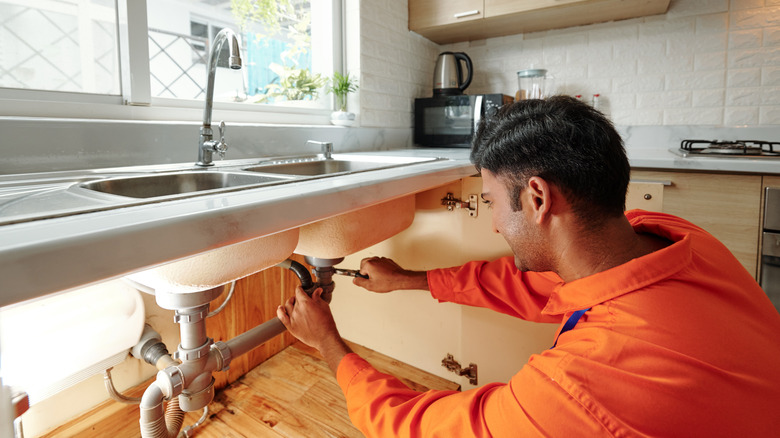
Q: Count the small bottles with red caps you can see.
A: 2